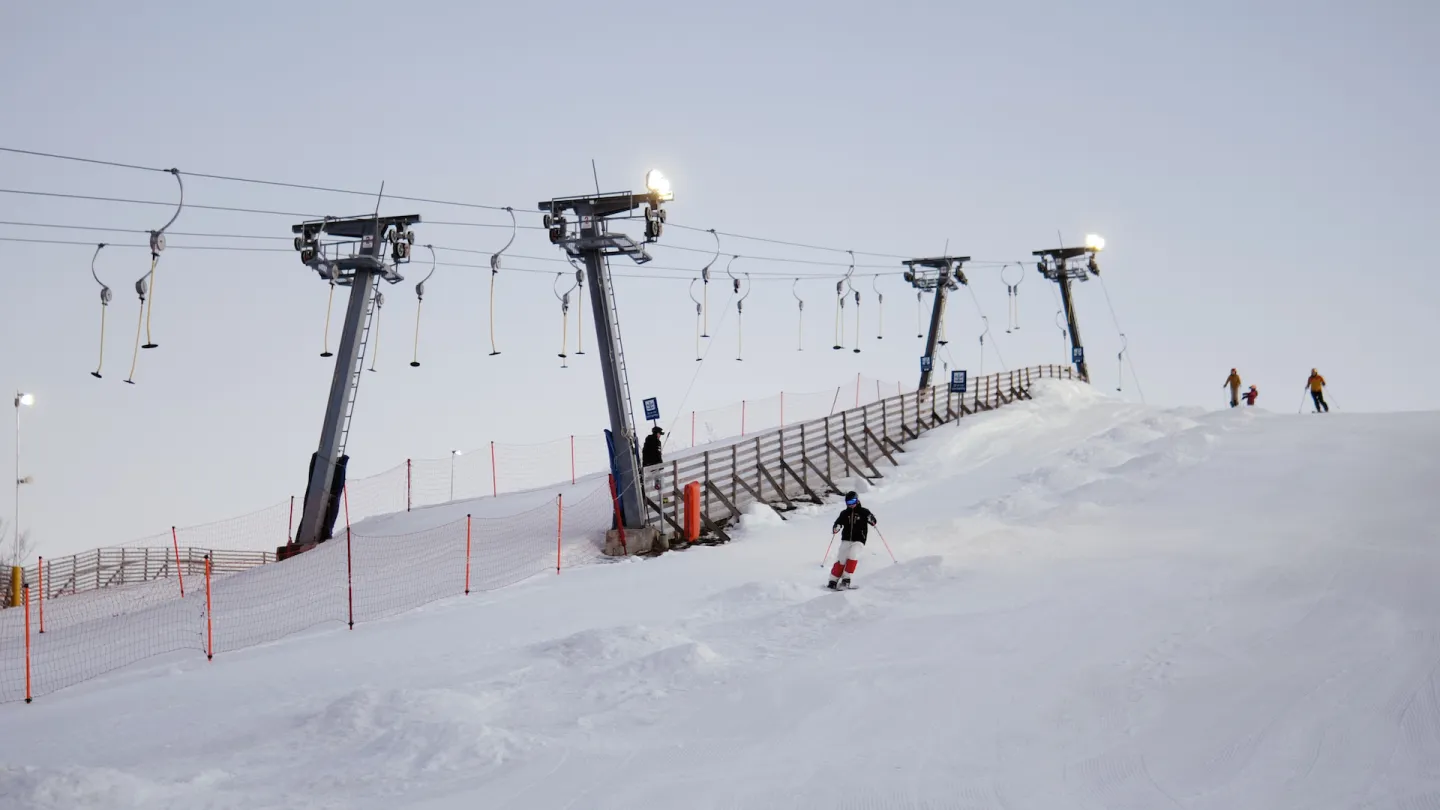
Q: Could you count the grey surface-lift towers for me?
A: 4